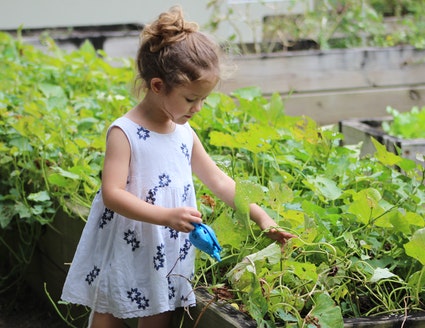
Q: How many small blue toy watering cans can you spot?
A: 1